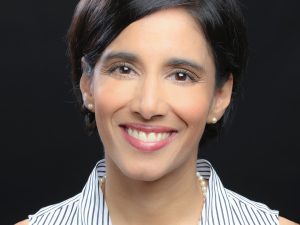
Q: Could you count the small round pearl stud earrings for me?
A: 2